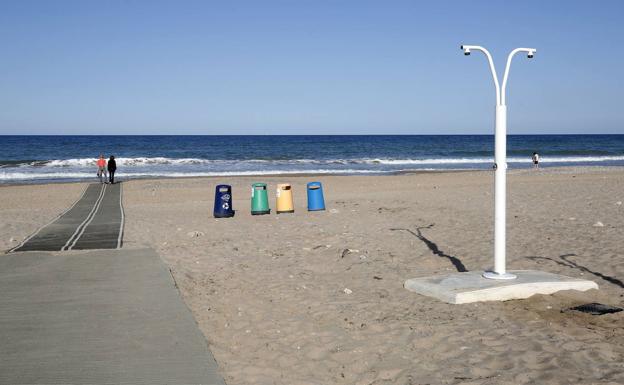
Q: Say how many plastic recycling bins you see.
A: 4